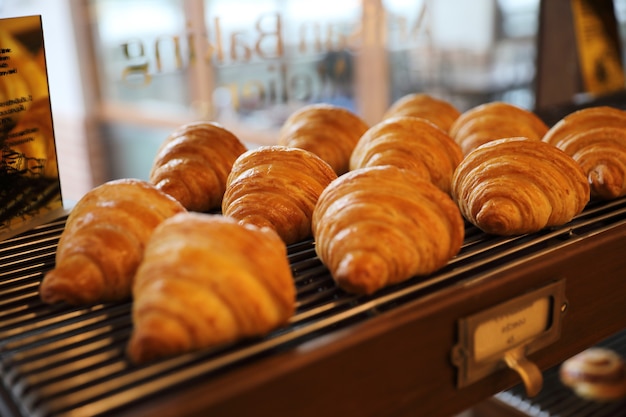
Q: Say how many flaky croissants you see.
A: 11